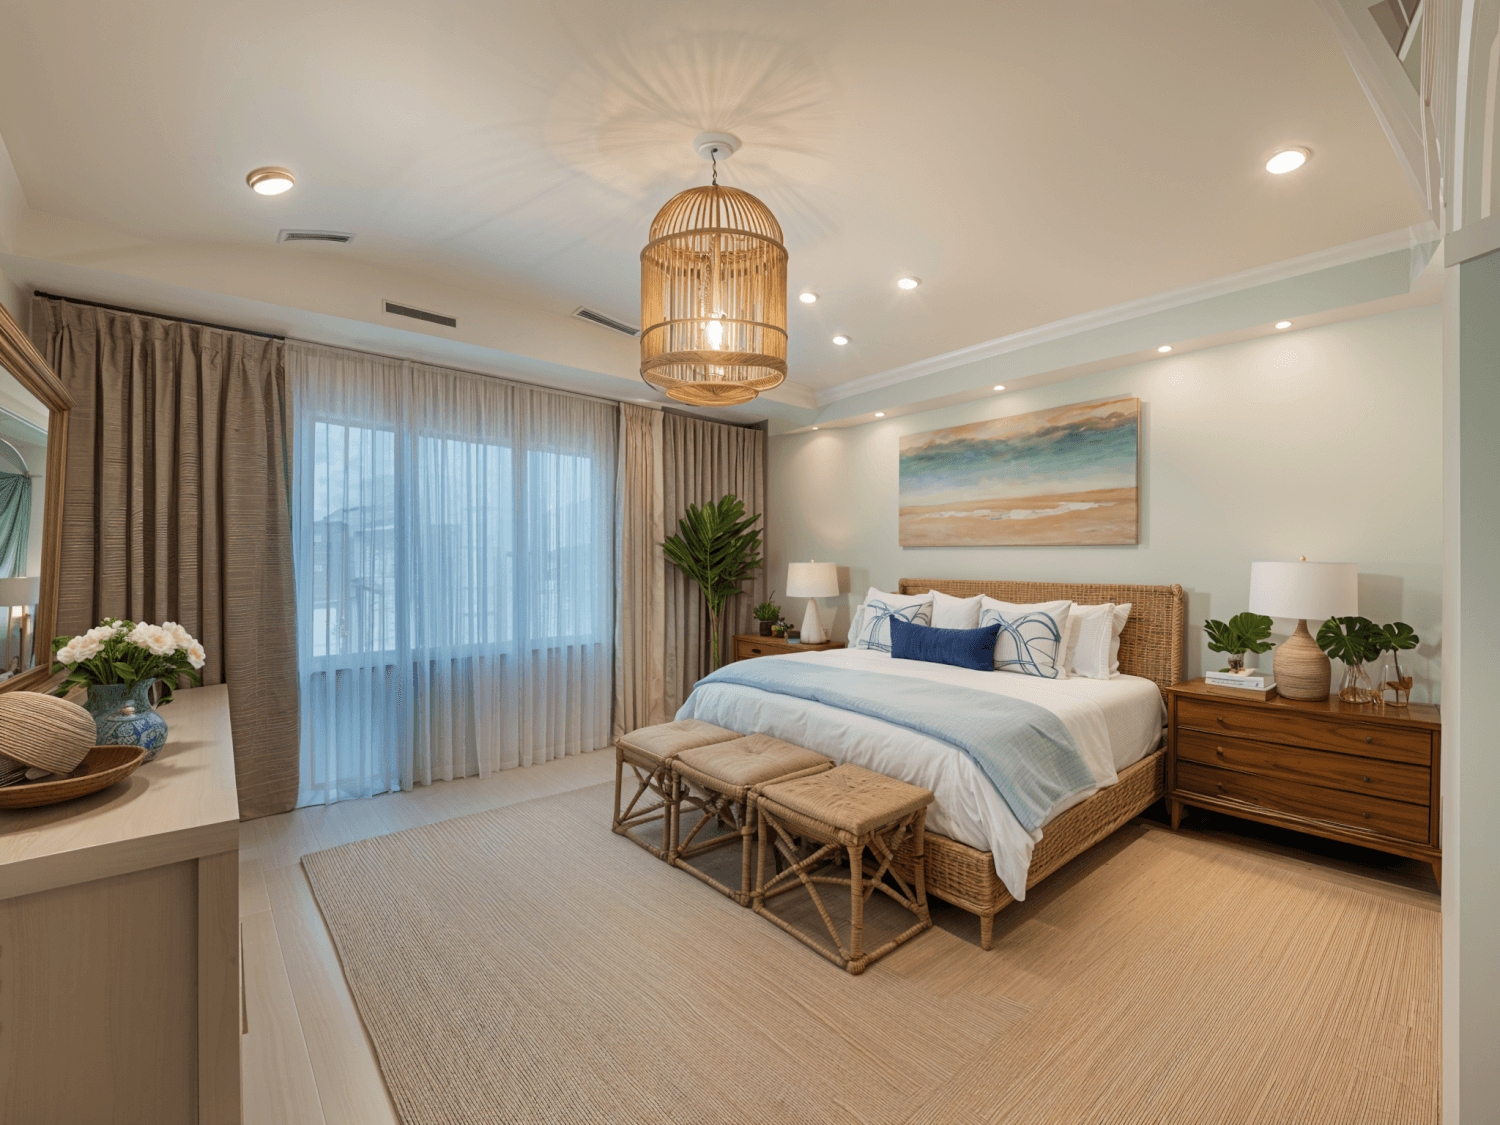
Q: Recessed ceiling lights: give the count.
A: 10